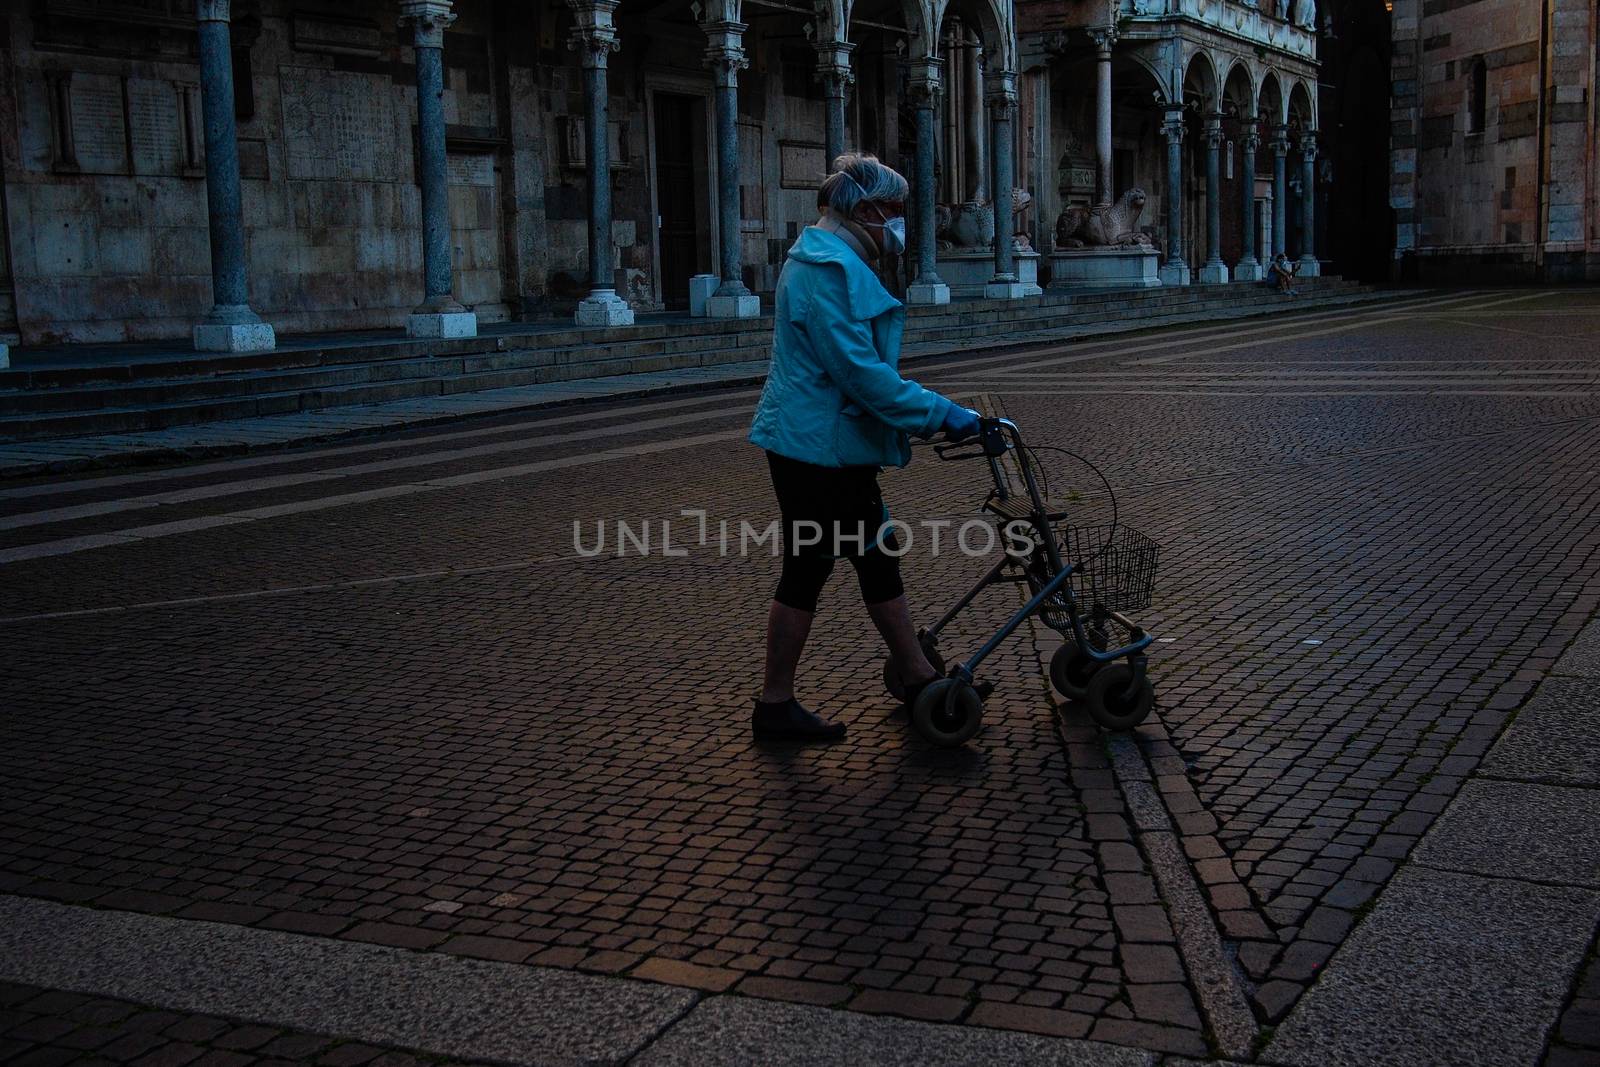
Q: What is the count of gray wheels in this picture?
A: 4